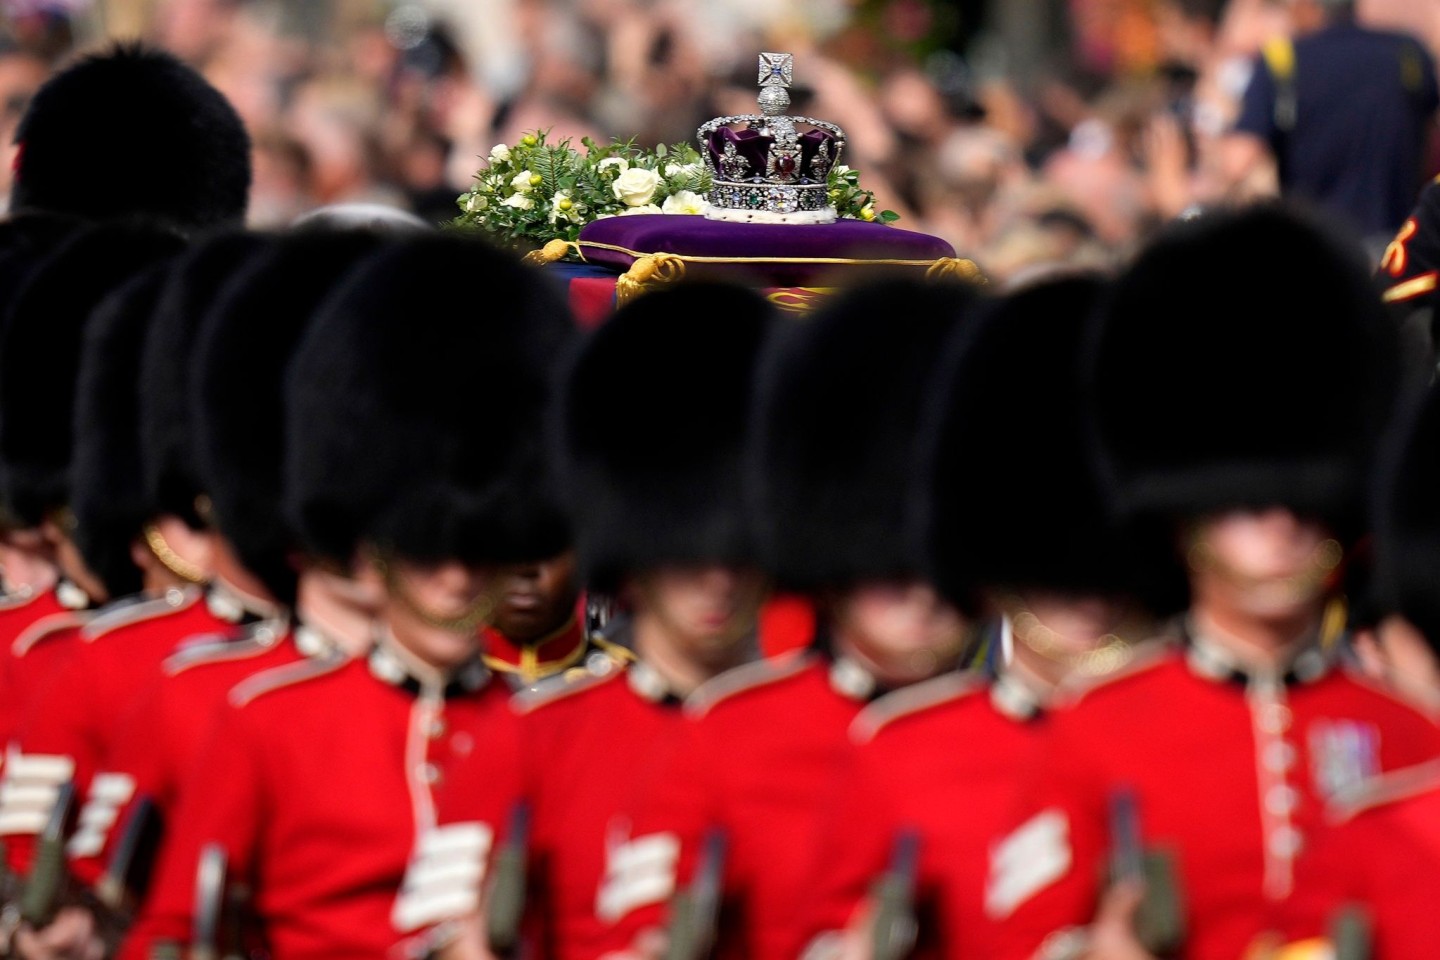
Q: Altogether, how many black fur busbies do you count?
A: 12